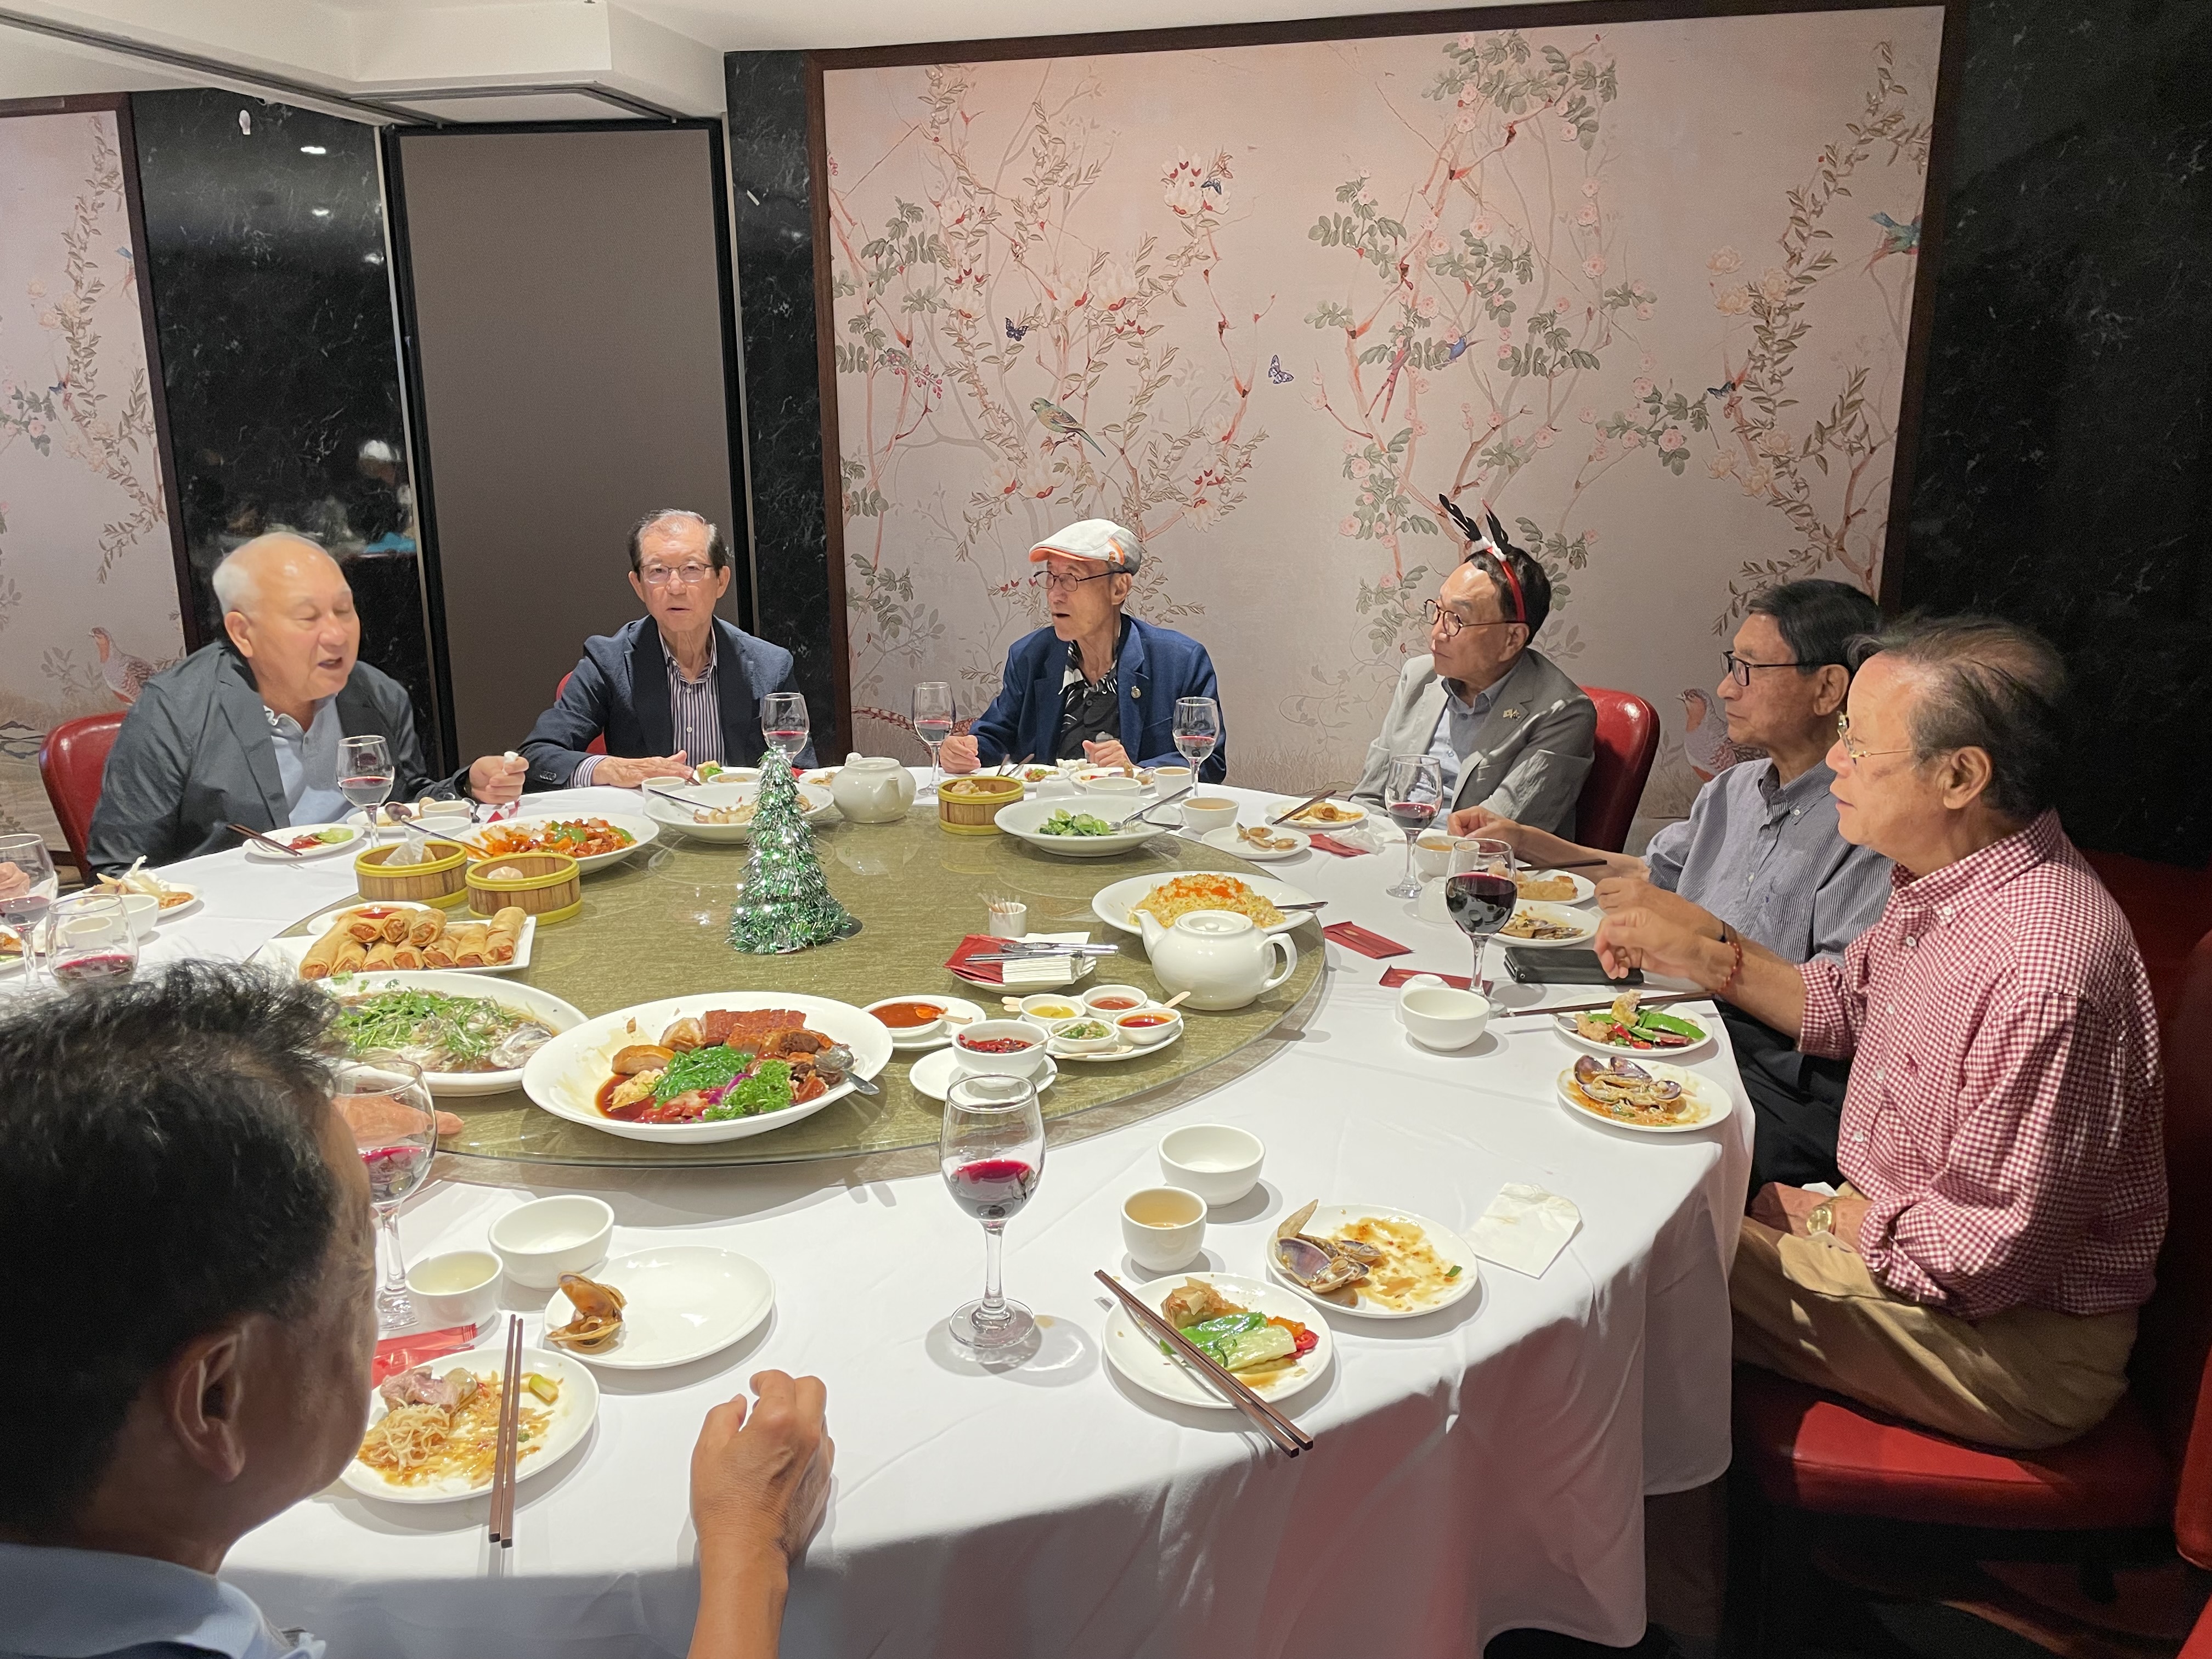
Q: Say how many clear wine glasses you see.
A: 10